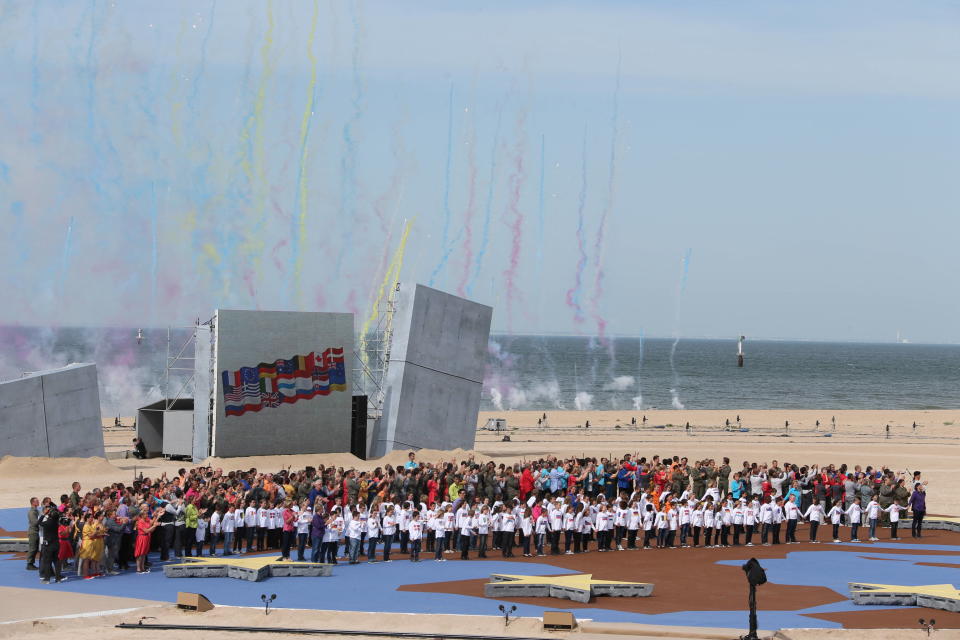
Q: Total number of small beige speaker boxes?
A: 2